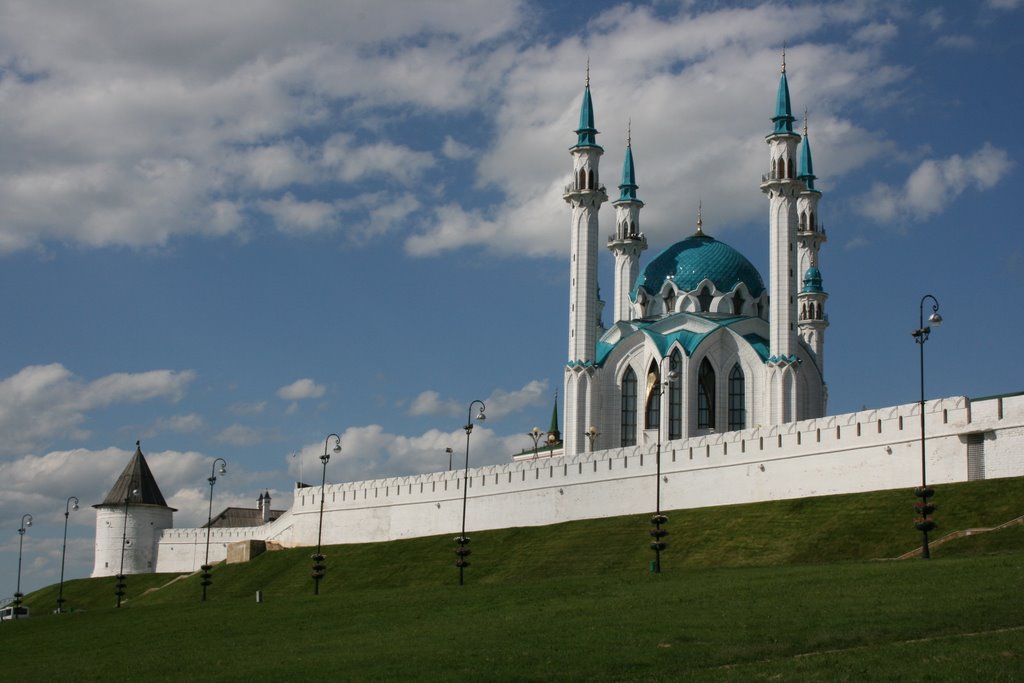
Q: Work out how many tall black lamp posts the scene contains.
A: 8